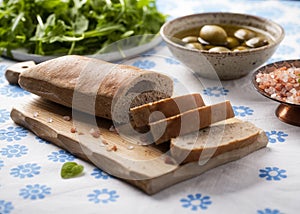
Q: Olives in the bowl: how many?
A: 8